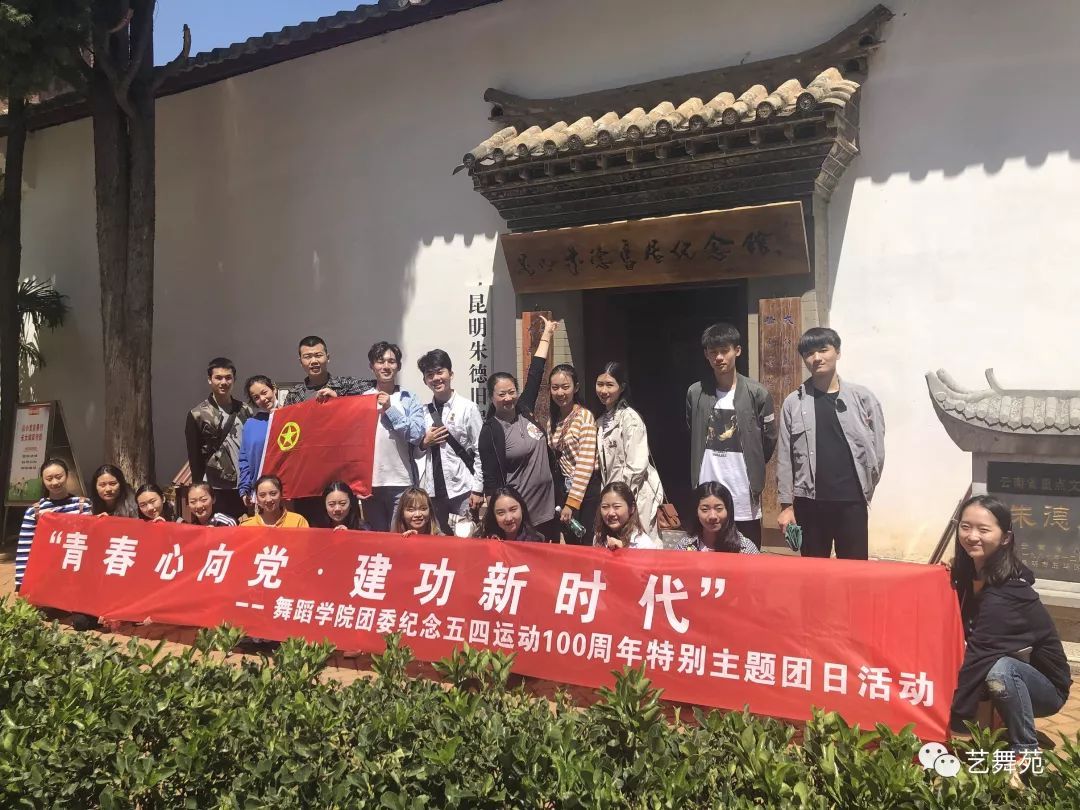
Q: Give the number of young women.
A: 15